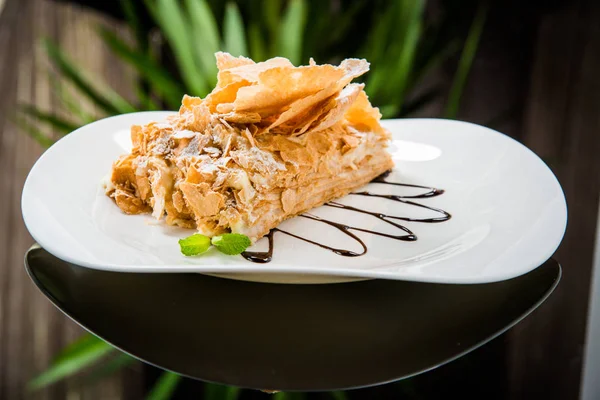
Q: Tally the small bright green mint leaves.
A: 2